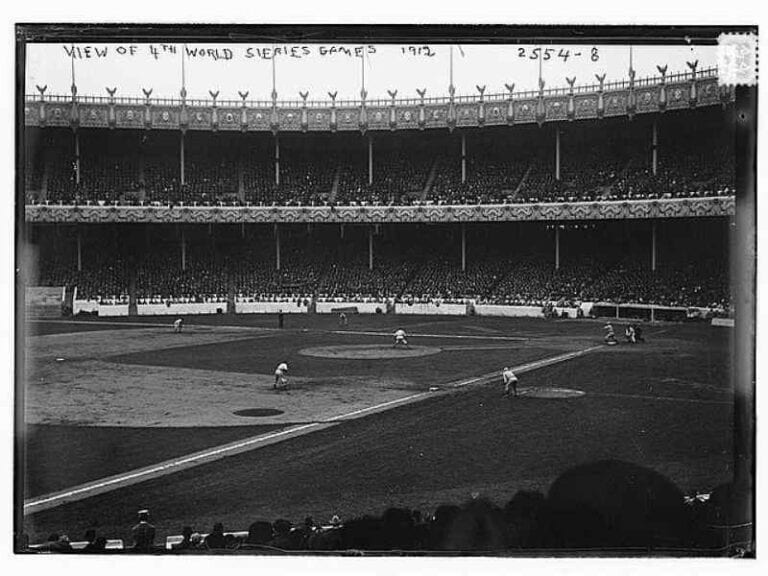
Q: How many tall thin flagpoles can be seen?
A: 7